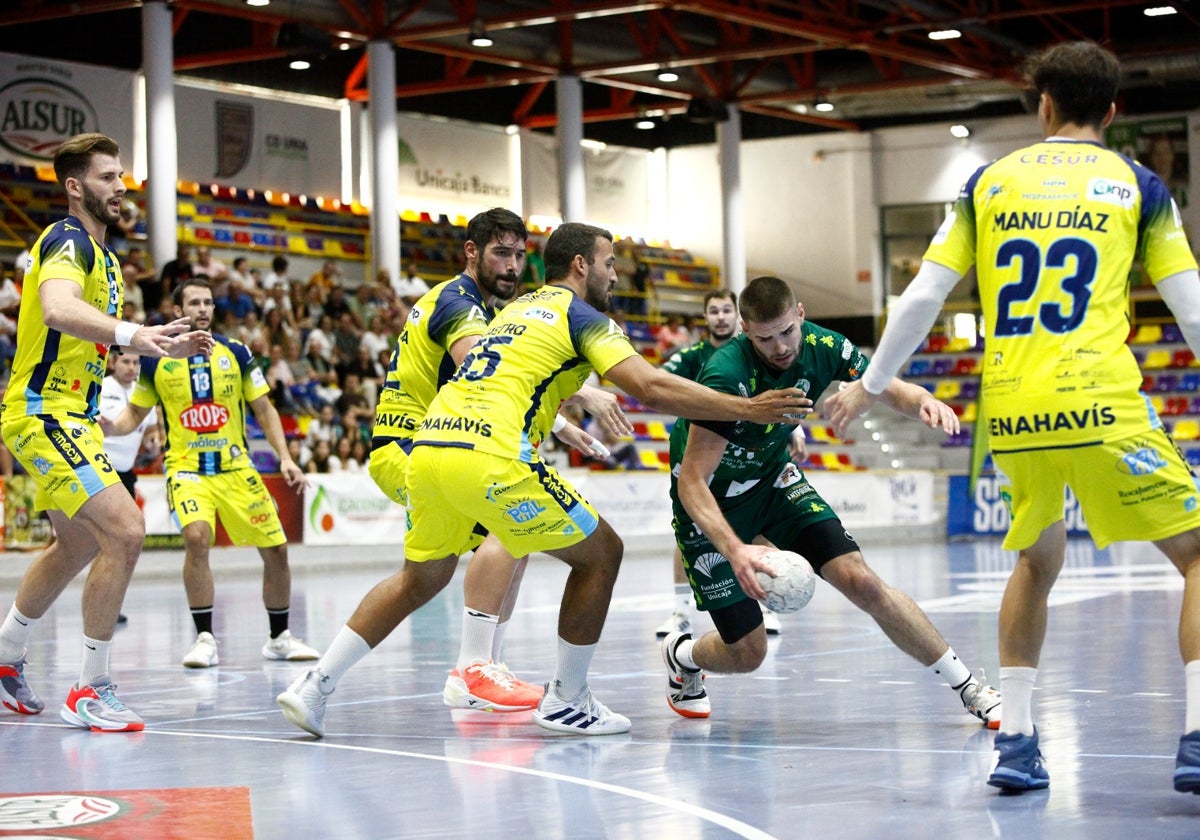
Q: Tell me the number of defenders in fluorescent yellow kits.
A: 5